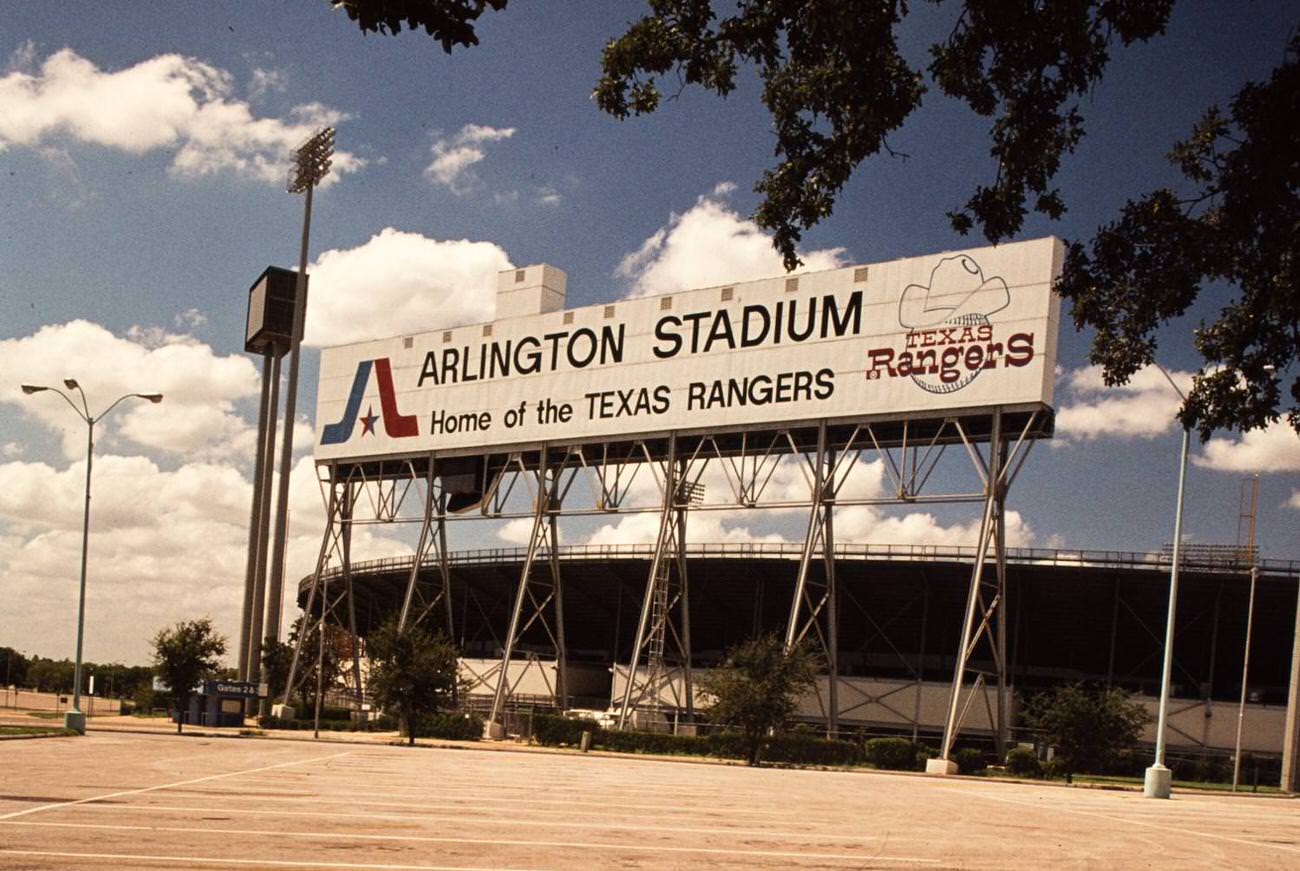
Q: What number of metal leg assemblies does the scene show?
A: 6